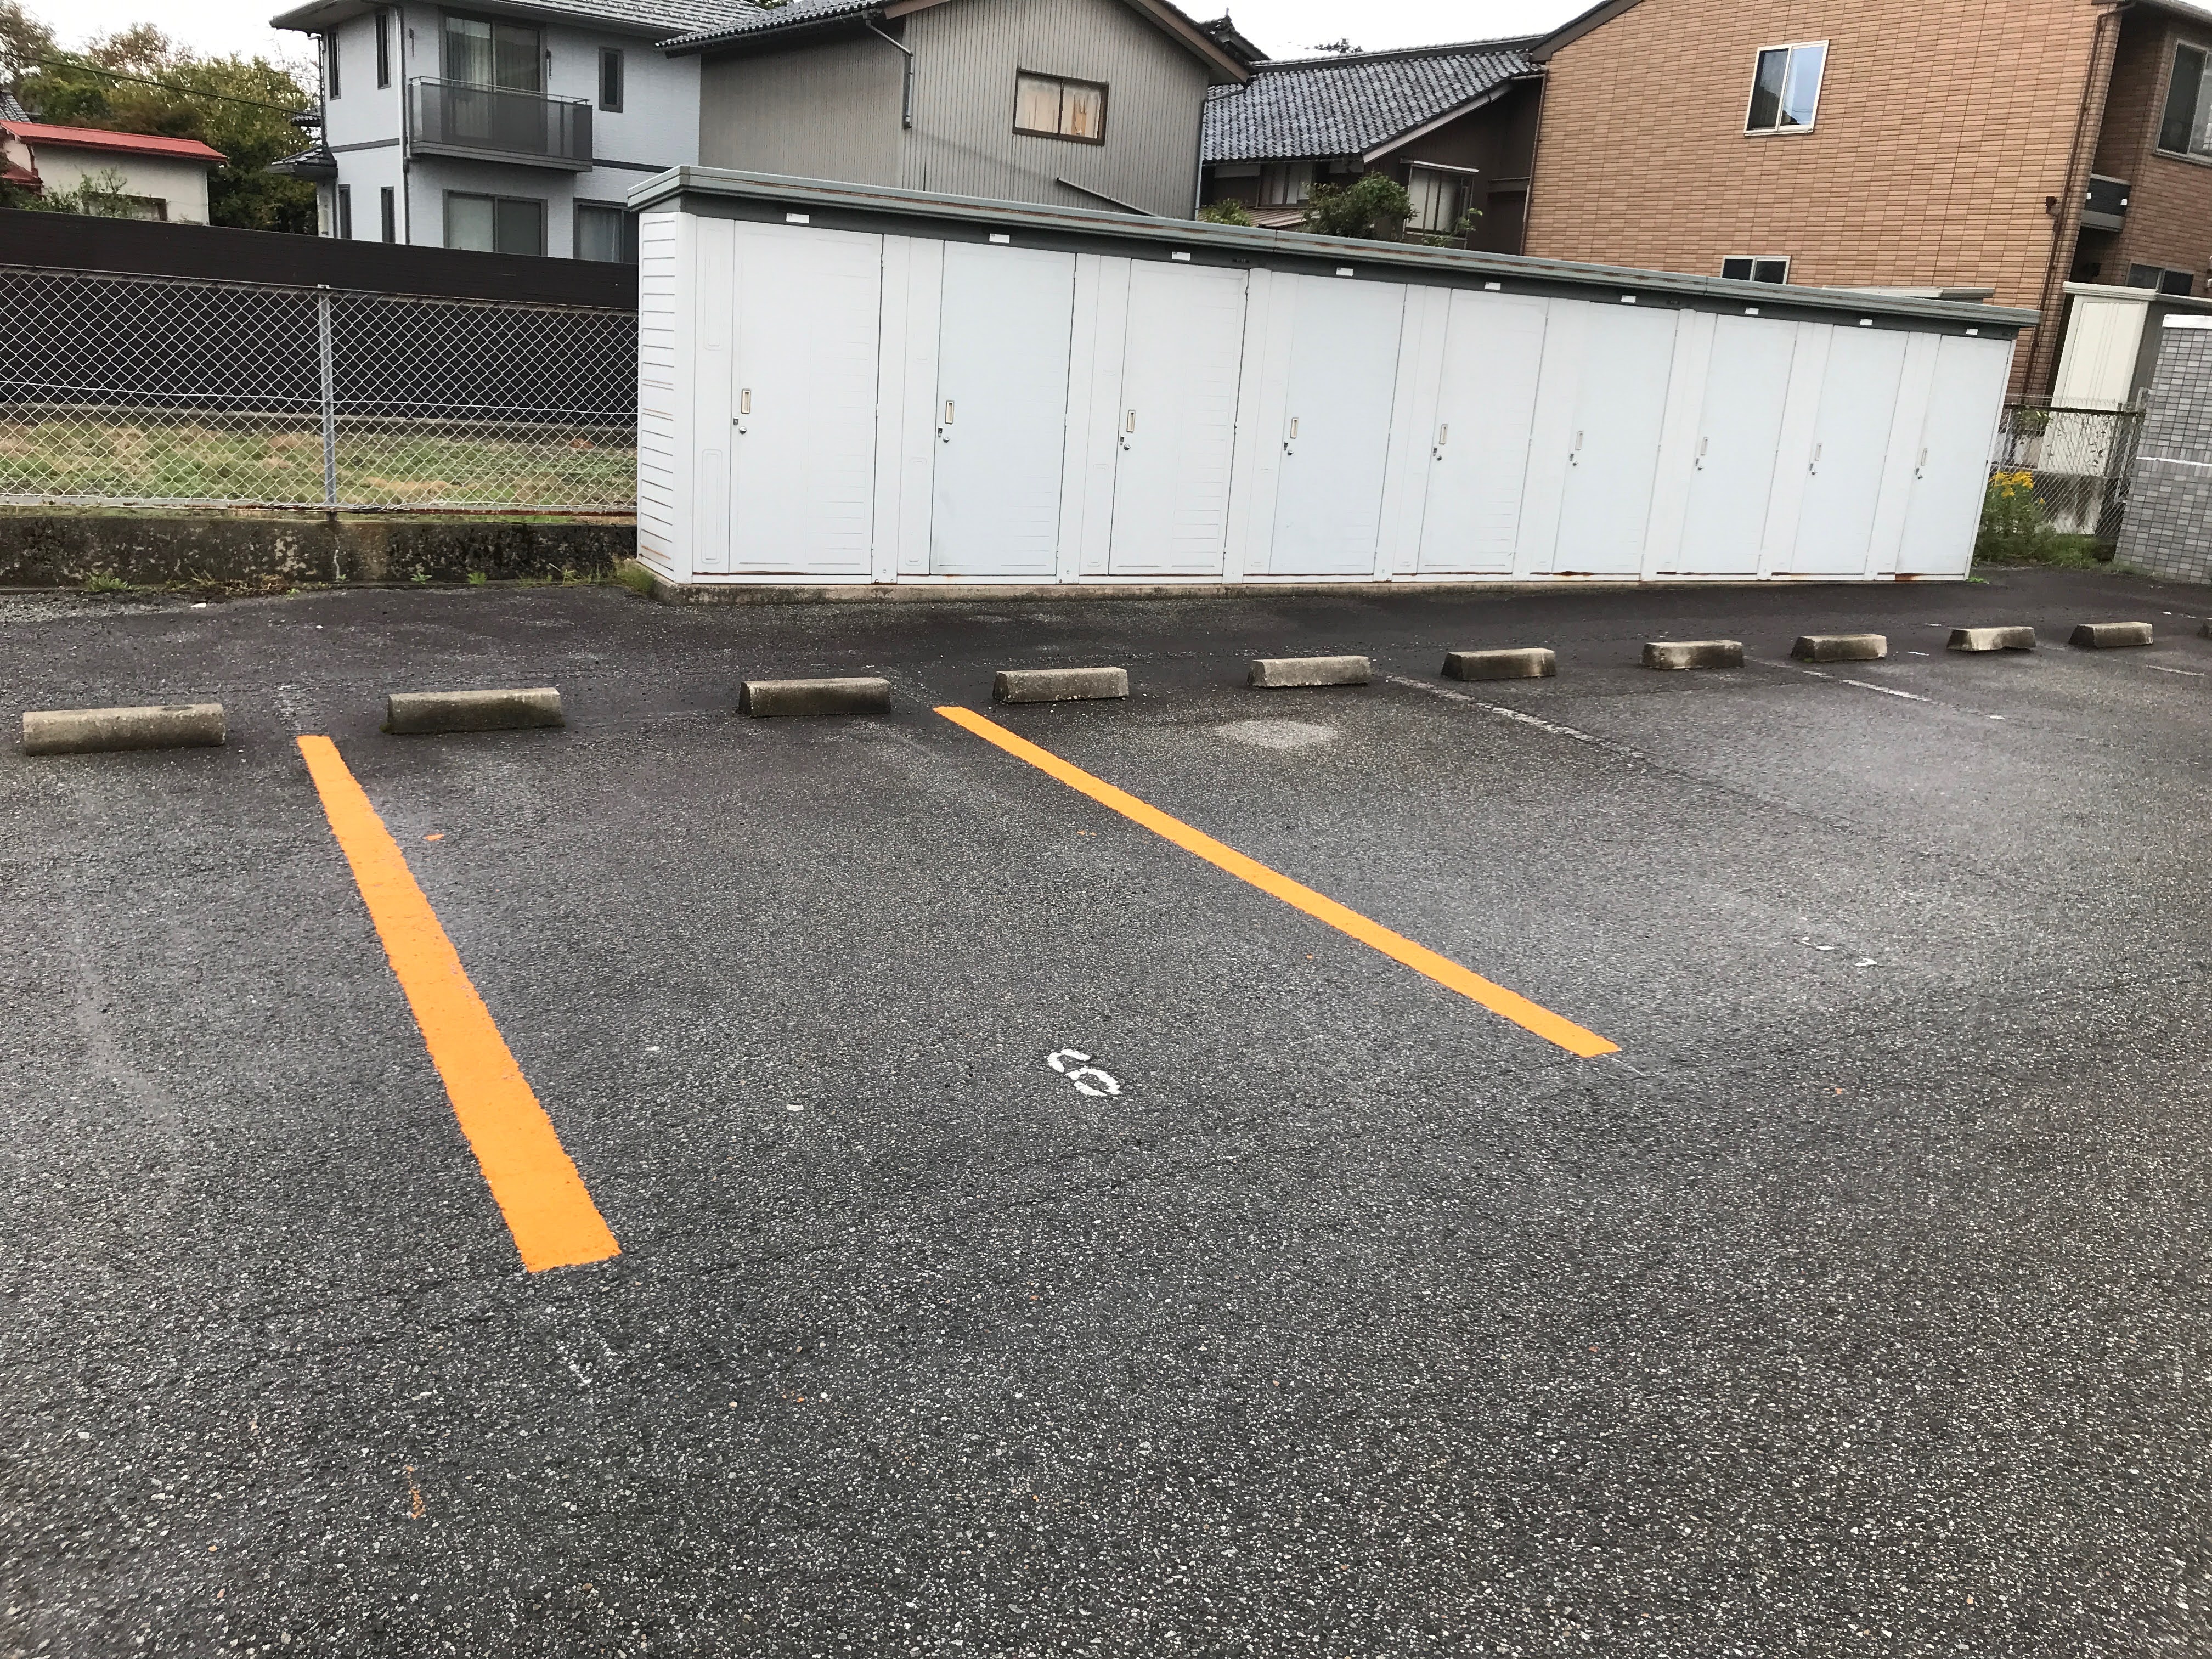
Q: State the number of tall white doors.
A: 9